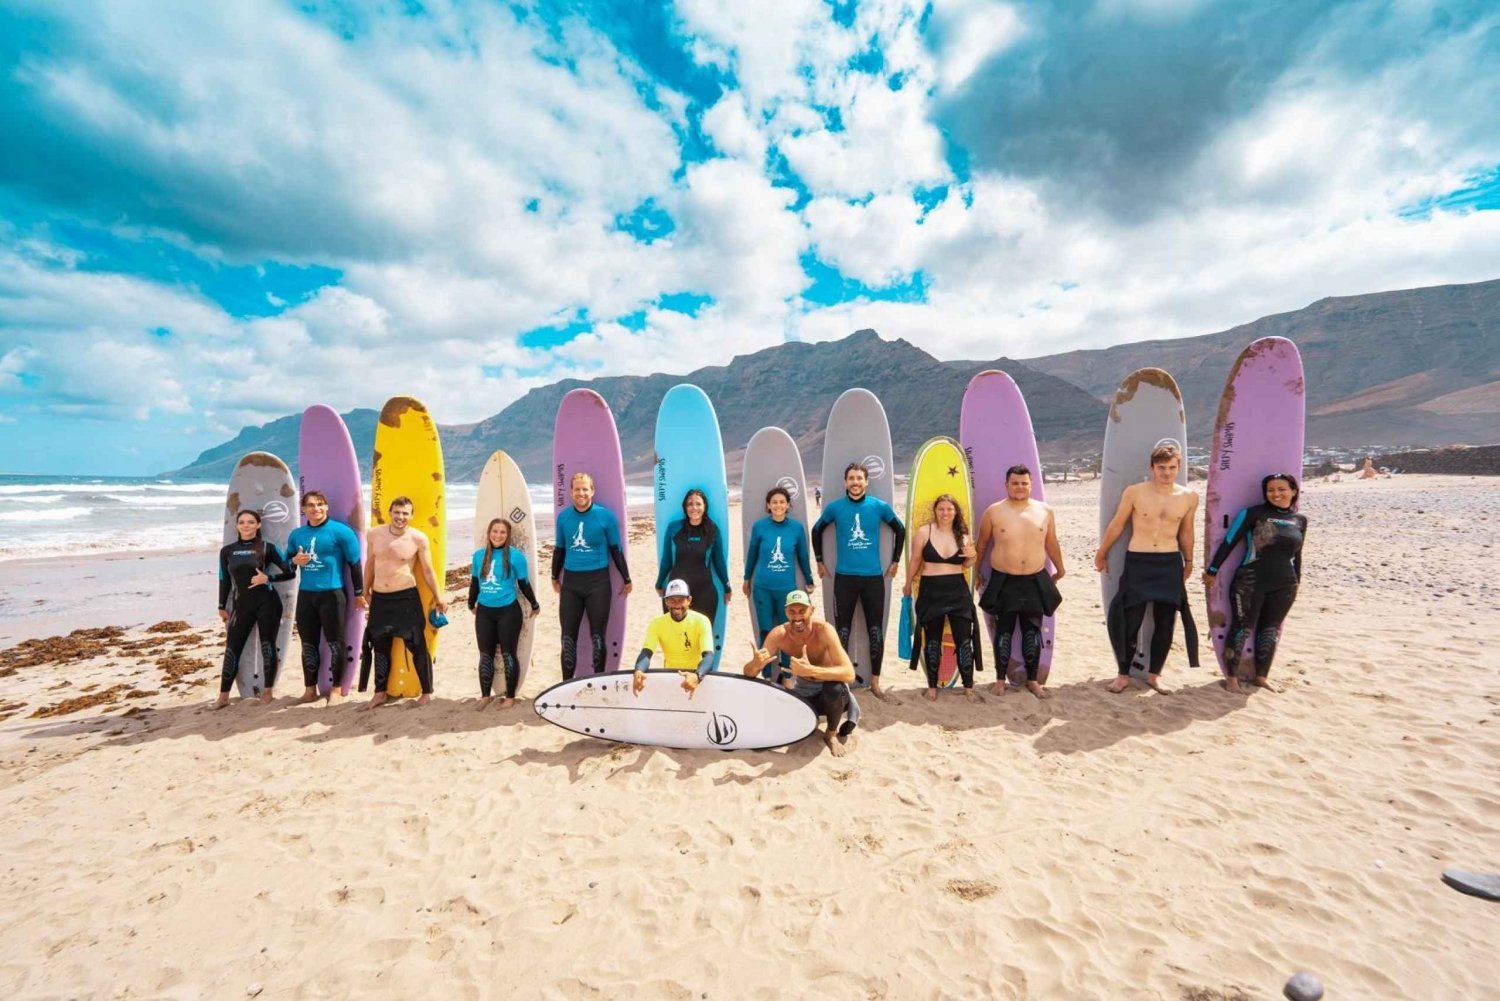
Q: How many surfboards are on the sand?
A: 13